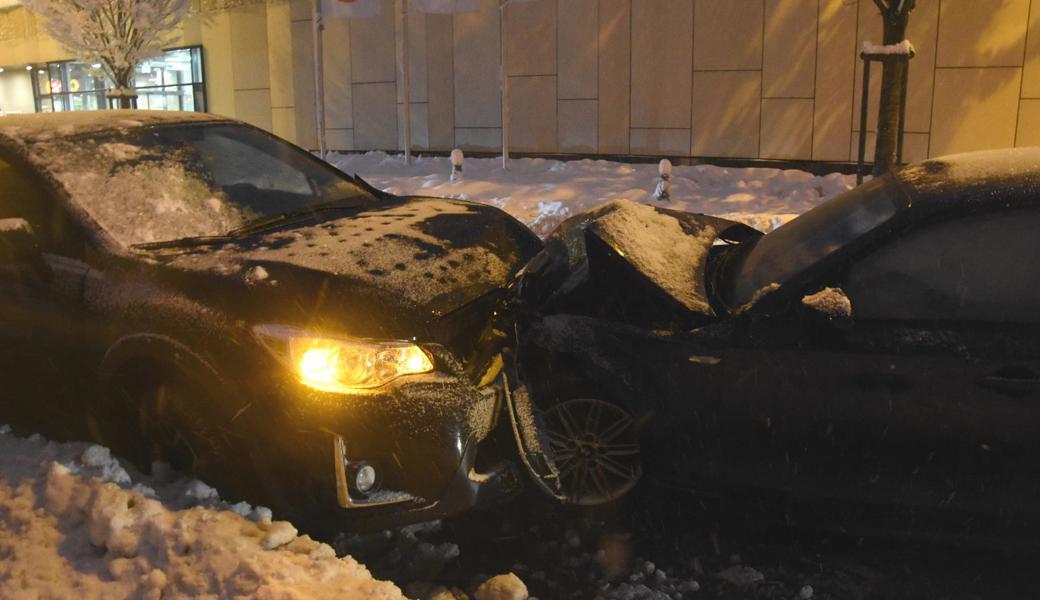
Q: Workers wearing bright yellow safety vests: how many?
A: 0